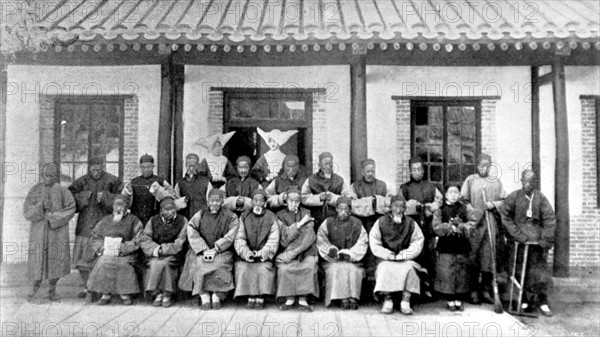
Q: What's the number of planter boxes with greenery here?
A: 0